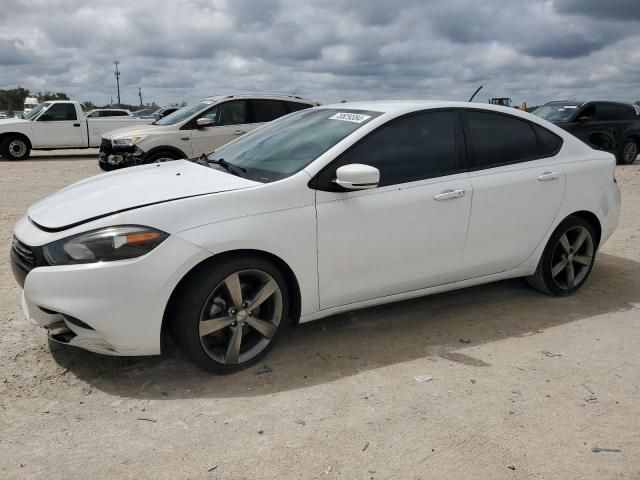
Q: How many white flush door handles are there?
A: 2